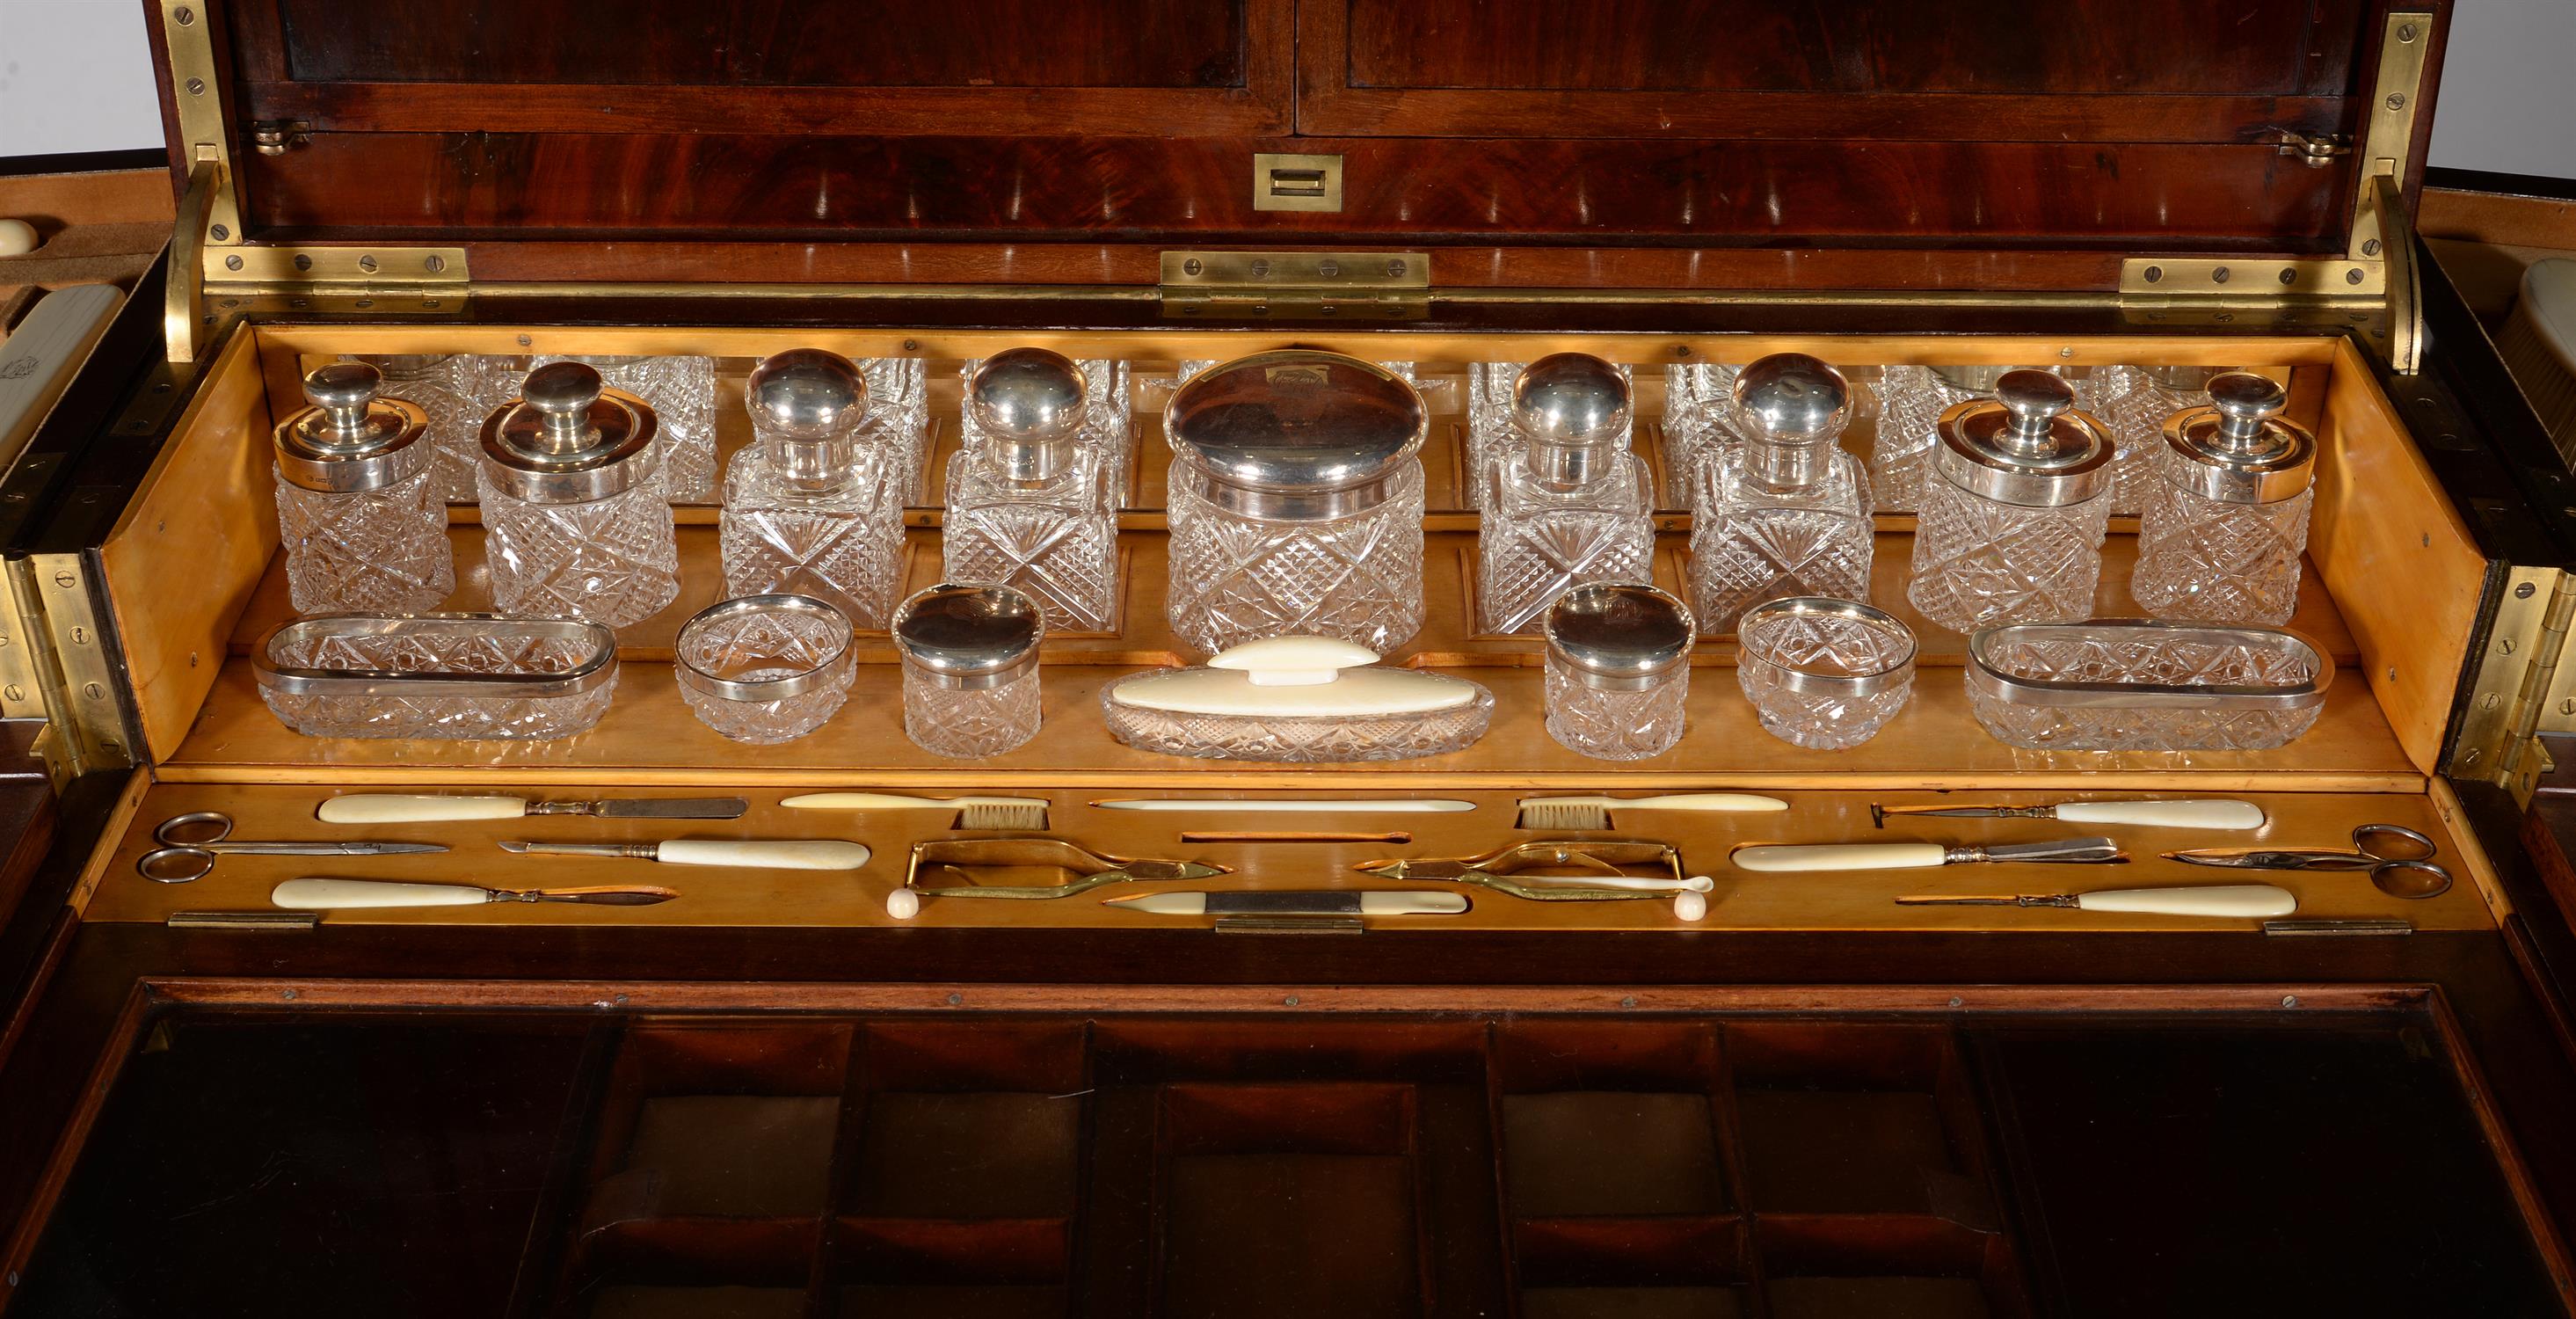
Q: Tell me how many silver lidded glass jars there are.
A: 11